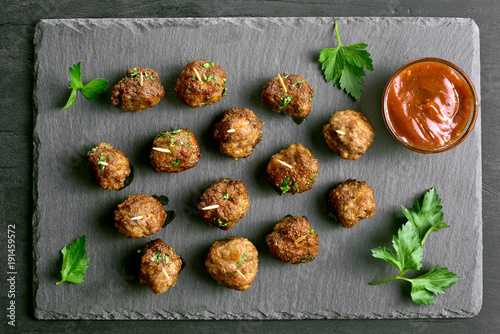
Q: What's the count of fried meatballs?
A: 14